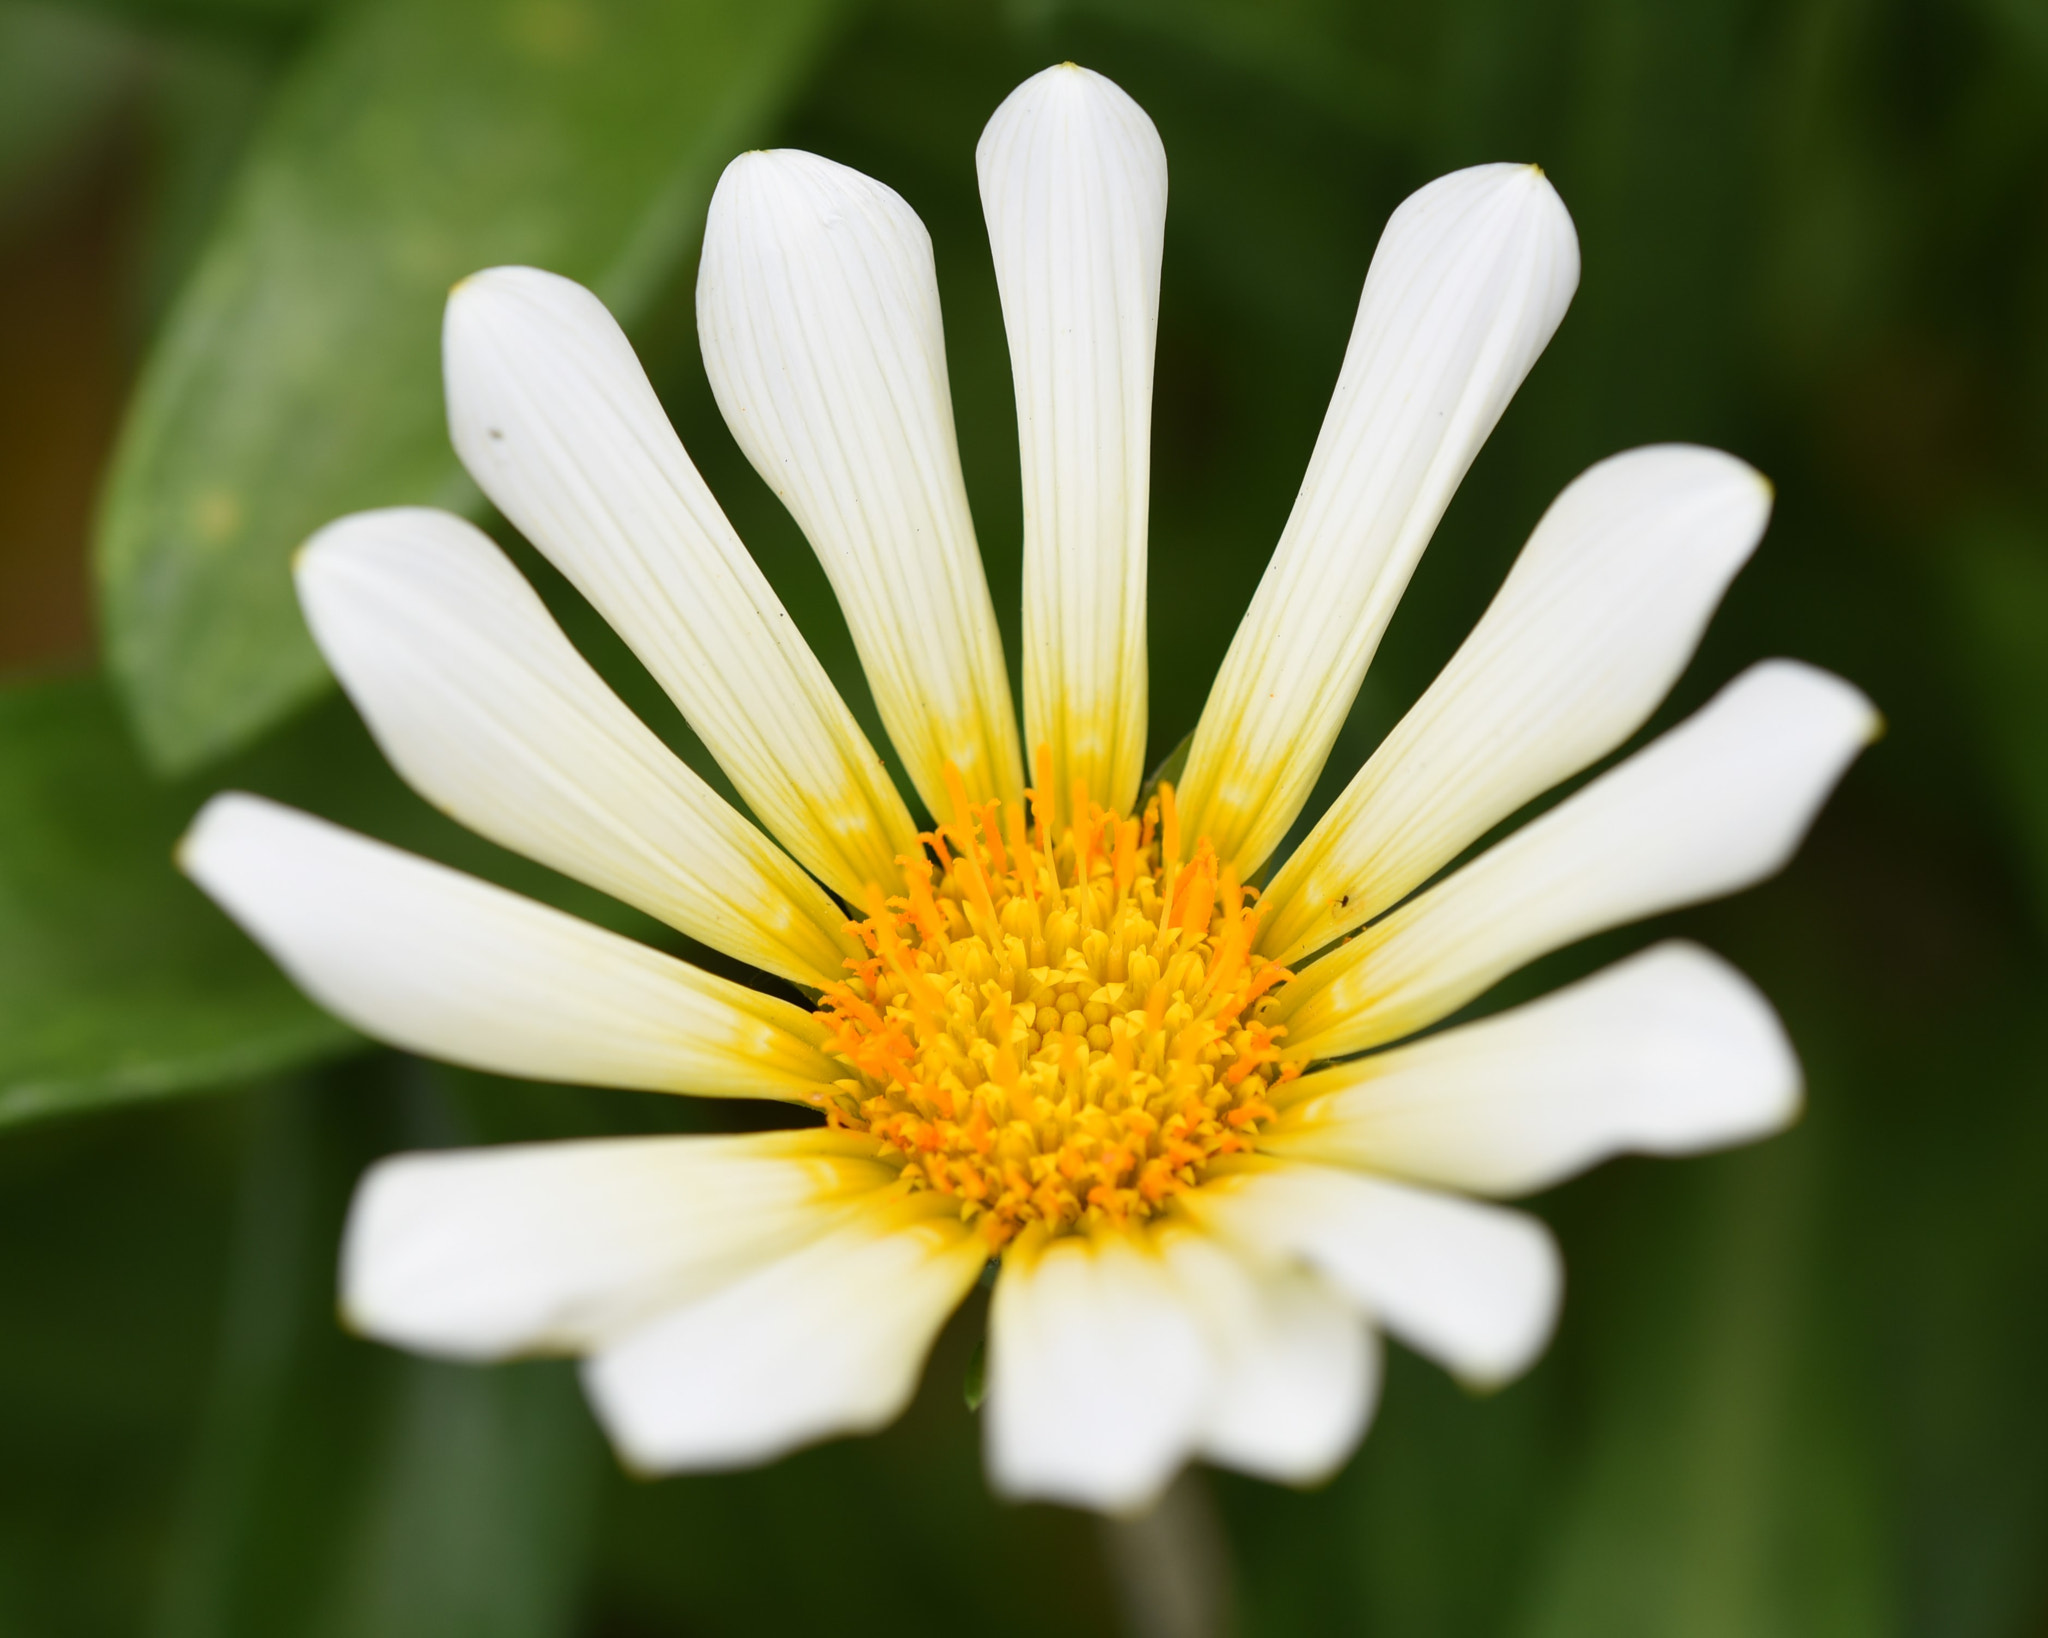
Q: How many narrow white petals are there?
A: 14